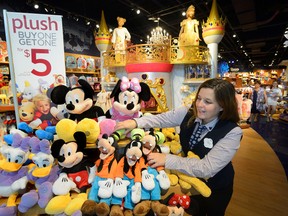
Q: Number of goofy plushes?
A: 3